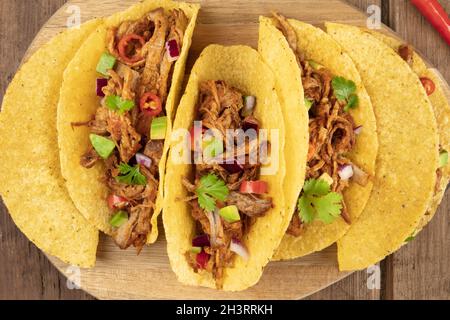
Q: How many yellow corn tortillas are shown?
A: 5